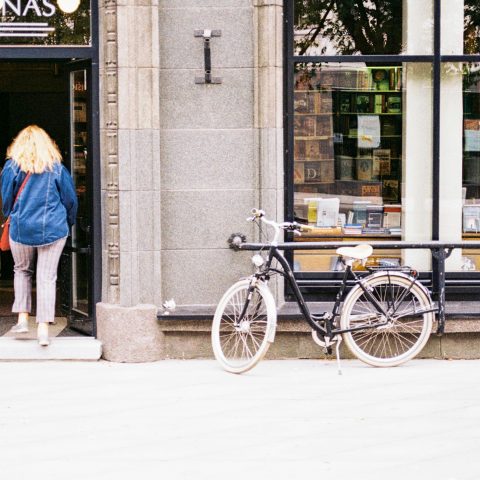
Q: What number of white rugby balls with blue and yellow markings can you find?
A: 0